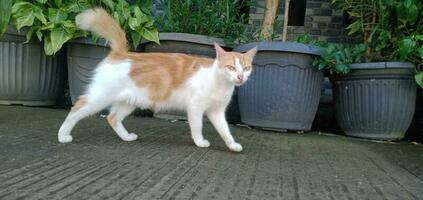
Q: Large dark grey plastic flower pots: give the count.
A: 5